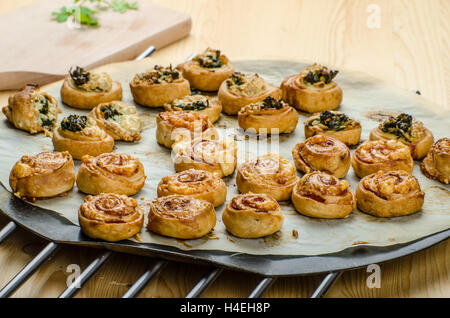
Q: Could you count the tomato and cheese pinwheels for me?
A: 14